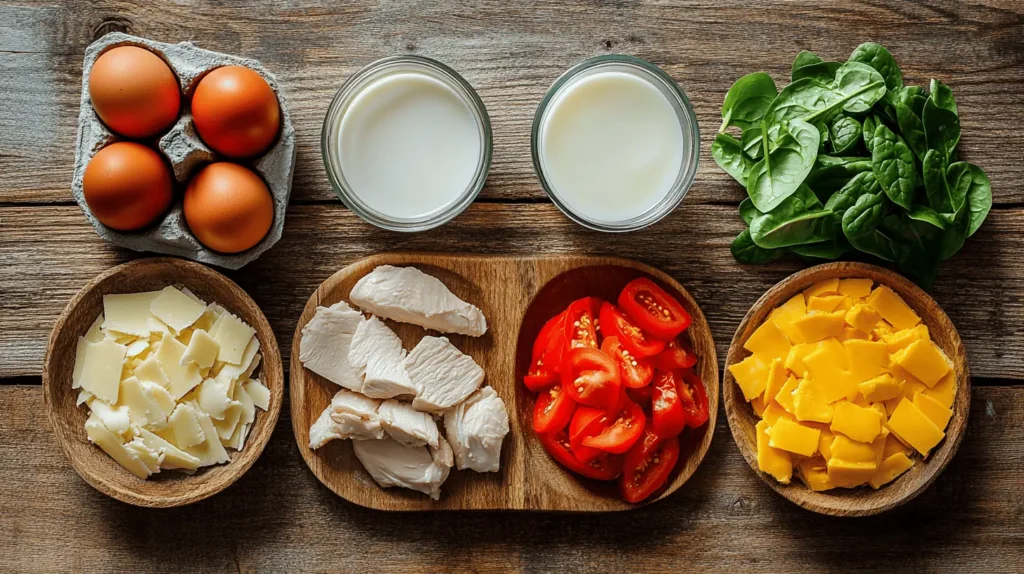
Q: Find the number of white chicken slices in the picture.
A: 8